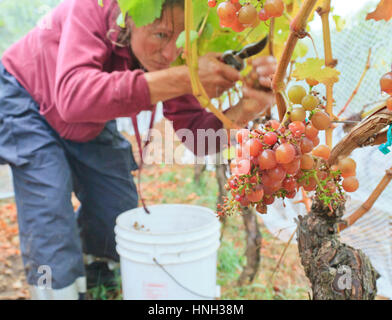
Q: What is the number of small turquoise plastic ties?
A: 1